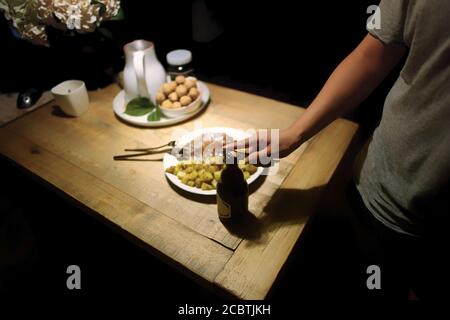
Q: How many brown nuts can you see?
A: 11